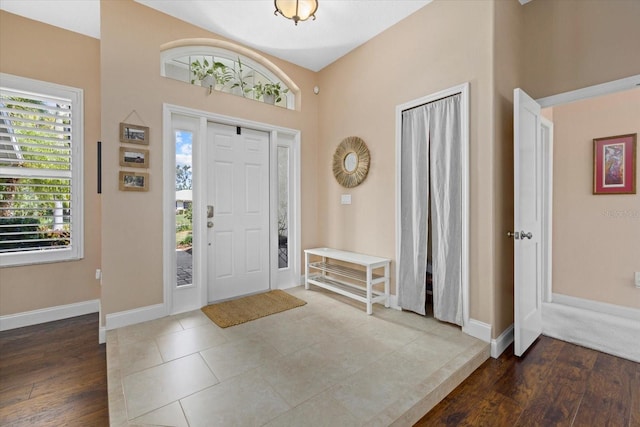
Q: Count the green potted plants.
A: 3